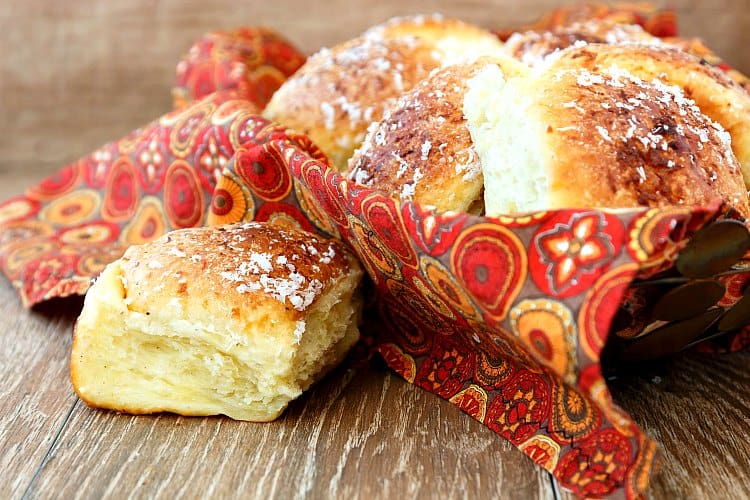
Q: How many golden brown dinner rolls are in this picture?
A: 6